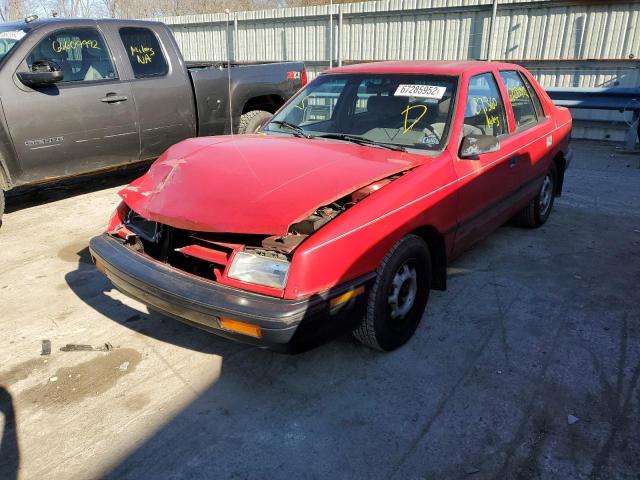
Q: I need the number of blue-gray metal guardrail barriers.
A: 1